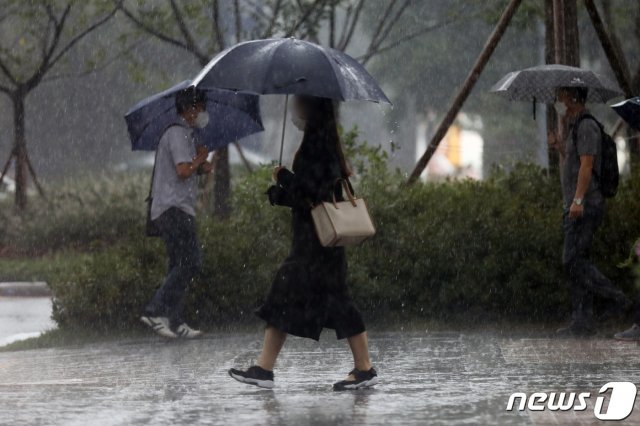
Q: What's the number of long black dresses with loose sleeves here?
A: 1